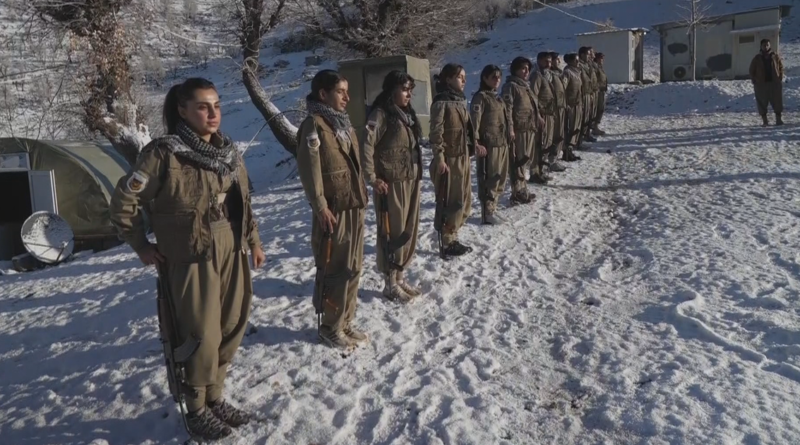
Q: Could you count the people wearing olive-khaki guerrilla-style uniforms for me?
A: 13